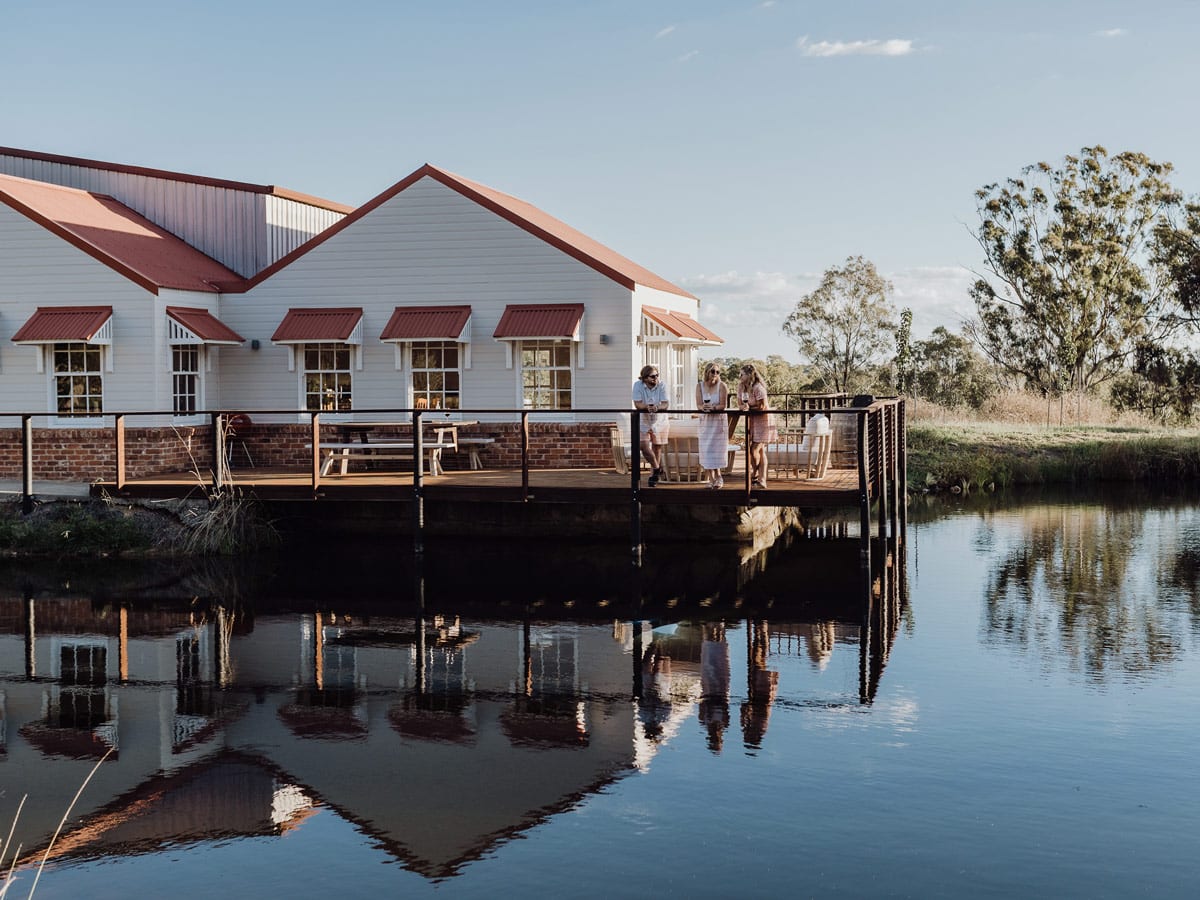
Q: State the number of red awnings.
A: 7